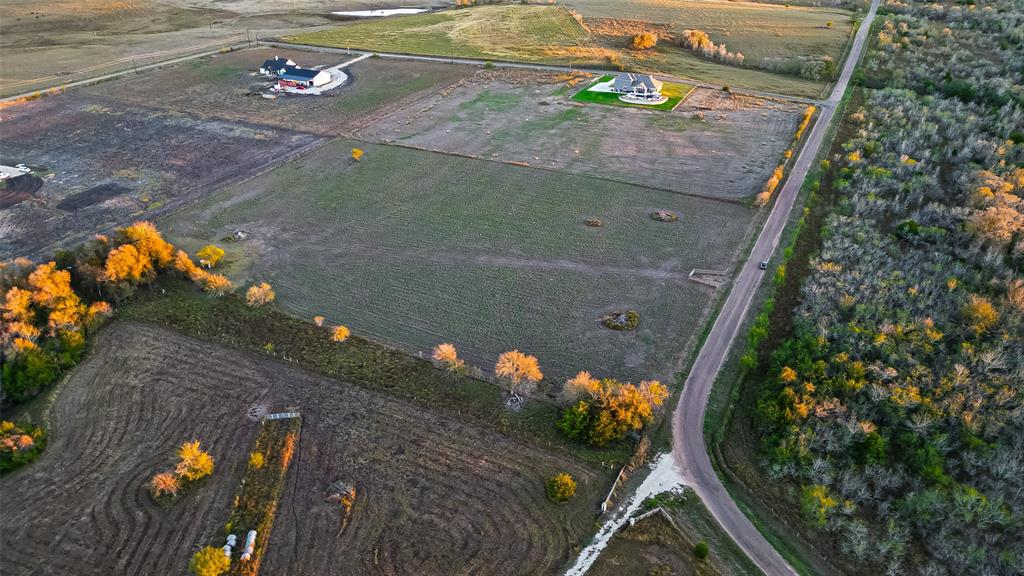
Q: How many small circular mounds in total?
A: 3